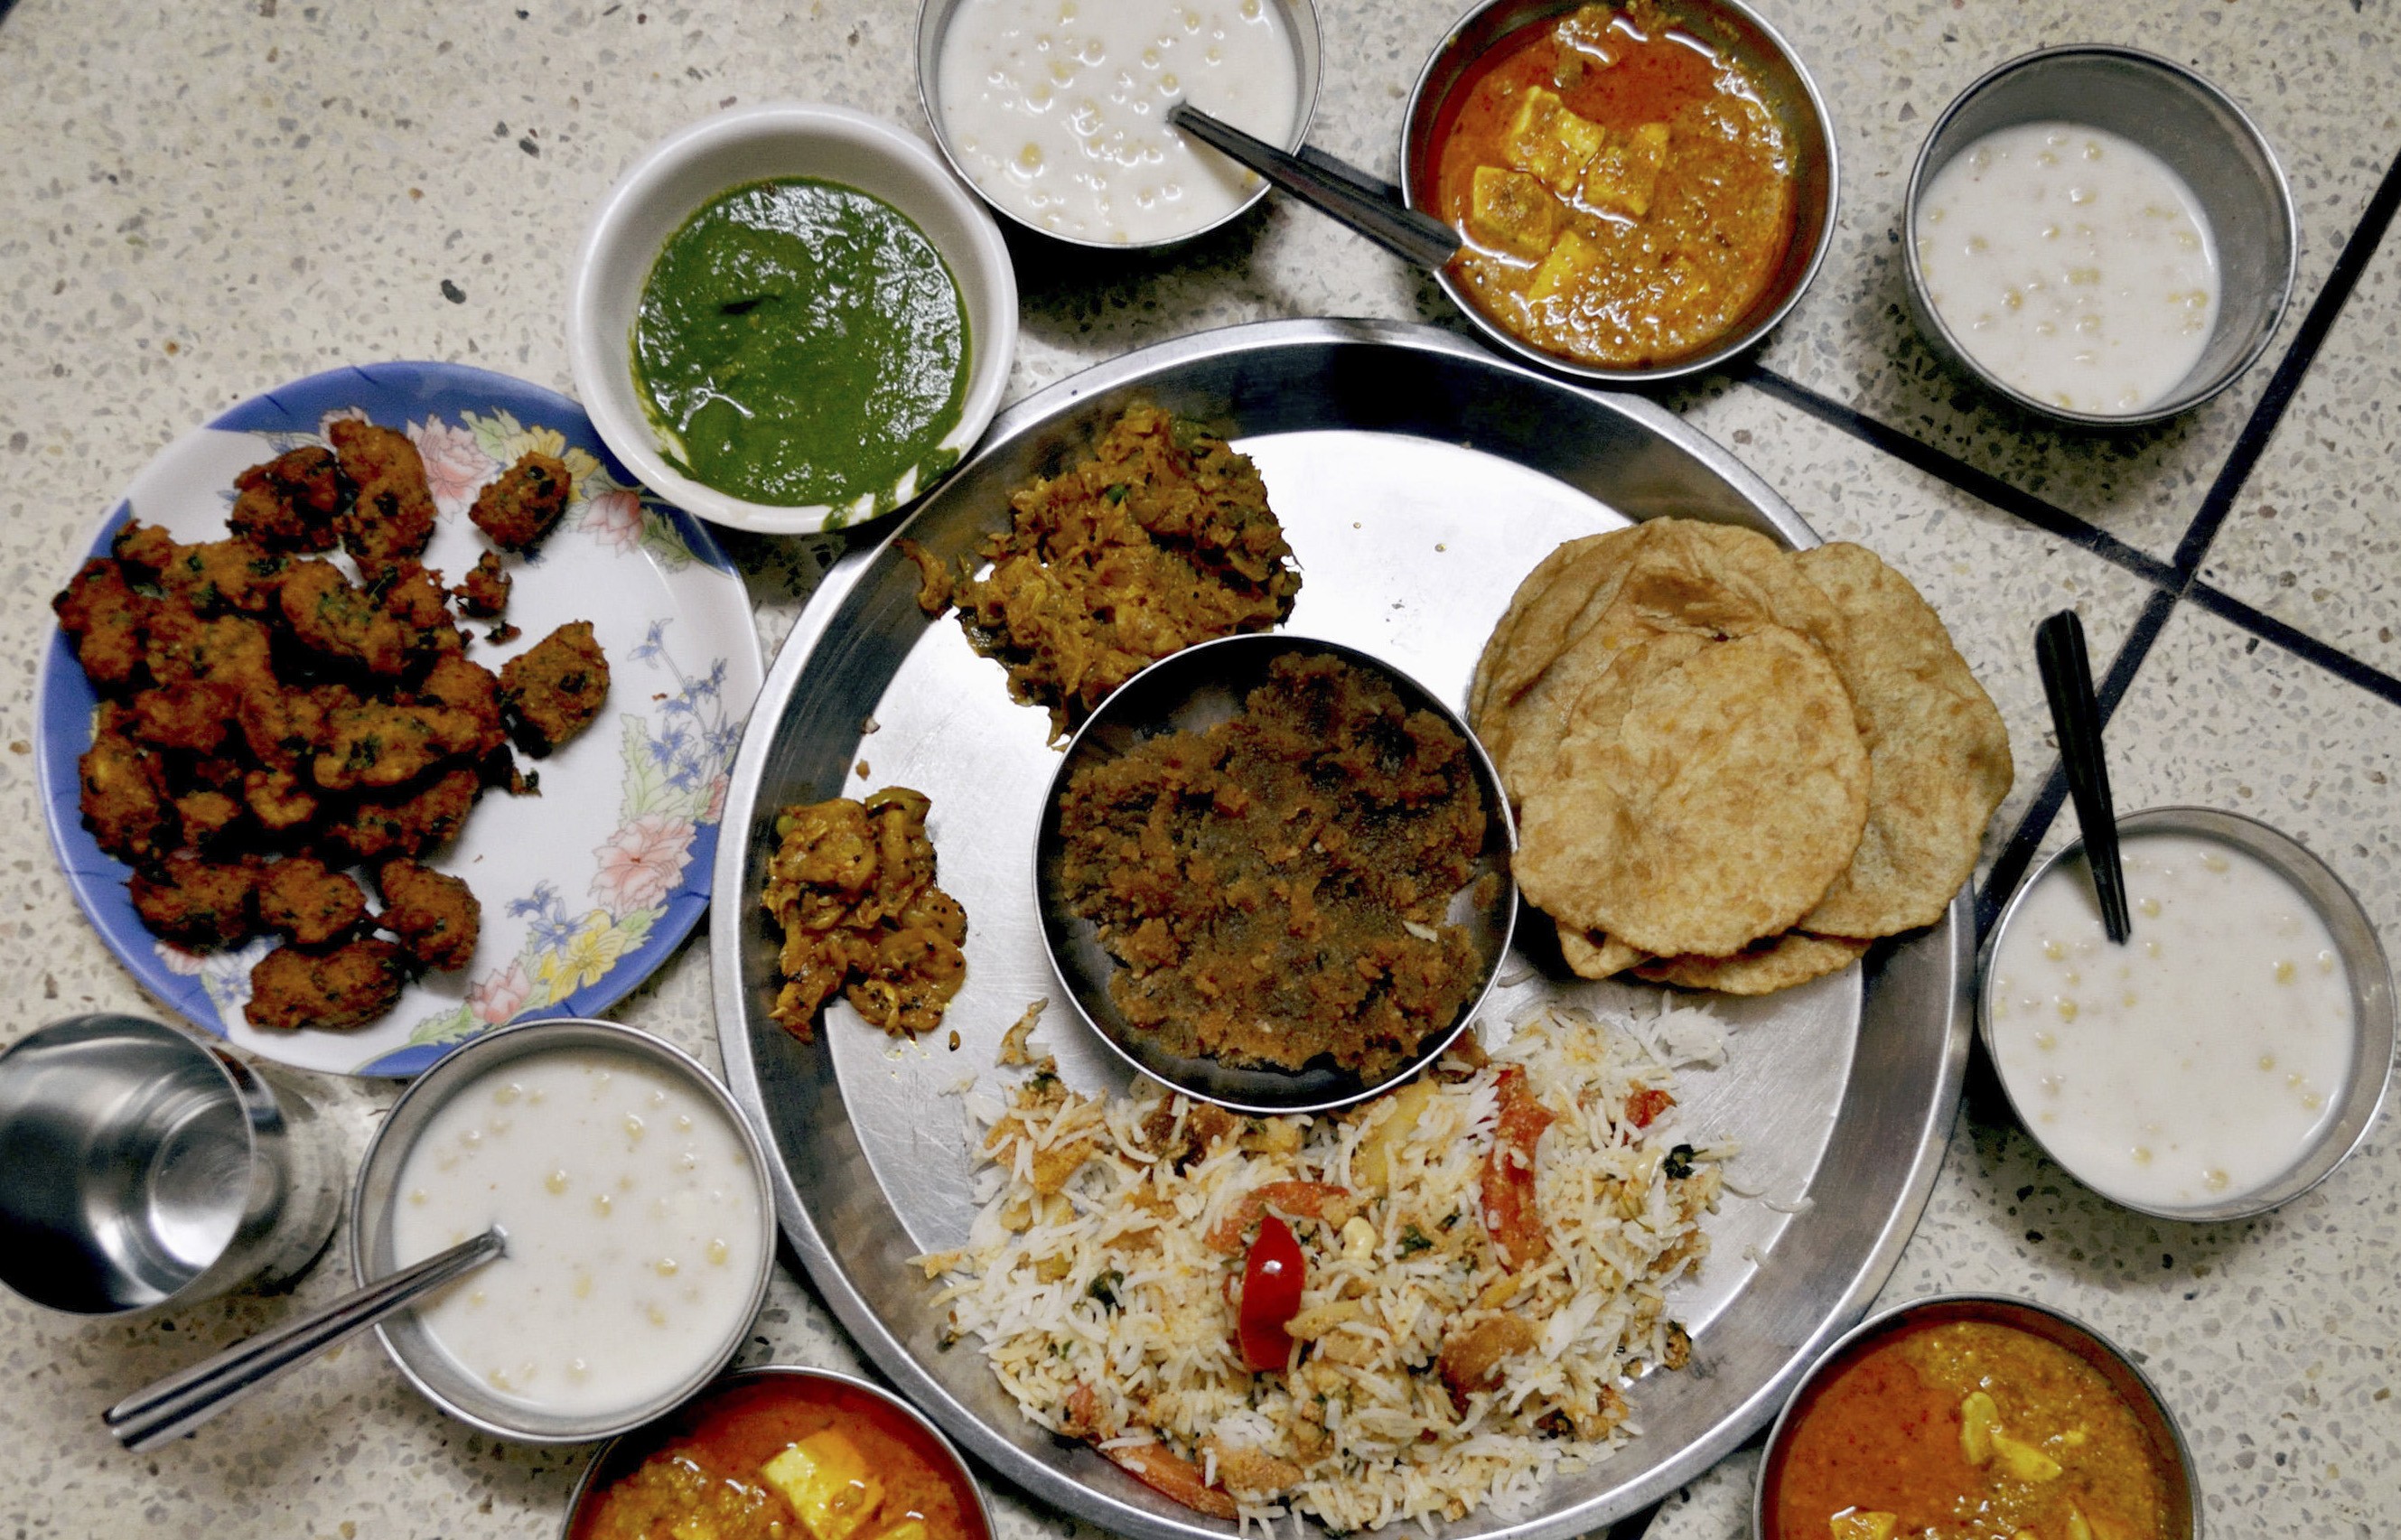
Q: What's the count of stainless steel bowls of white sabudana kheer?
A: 4